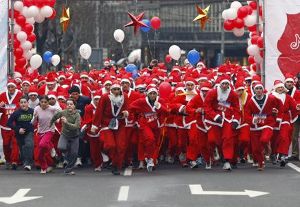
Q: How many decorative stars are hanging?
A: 3